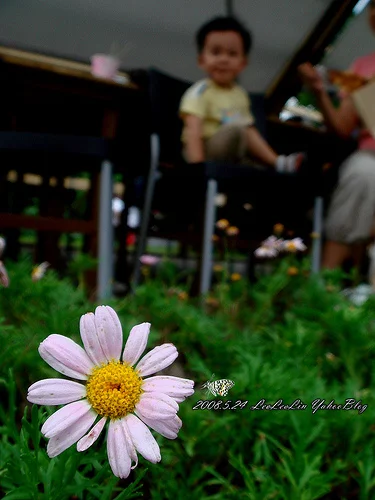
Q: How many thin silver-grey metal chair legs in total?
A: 4